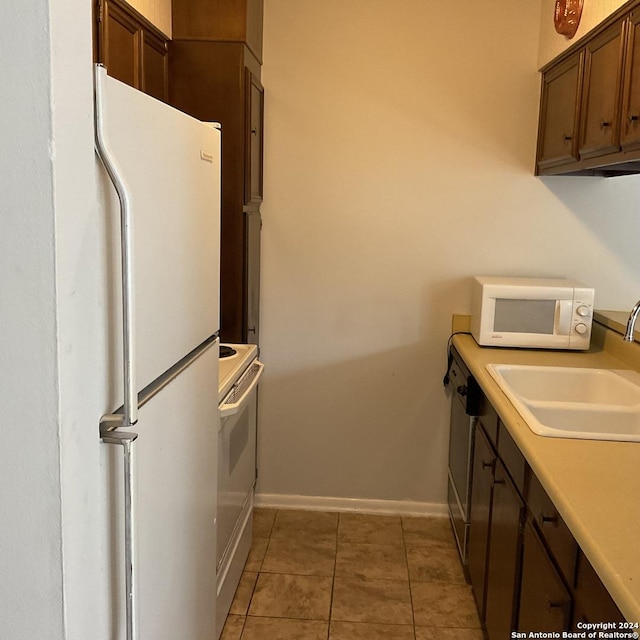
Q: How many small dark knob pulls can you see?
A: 9